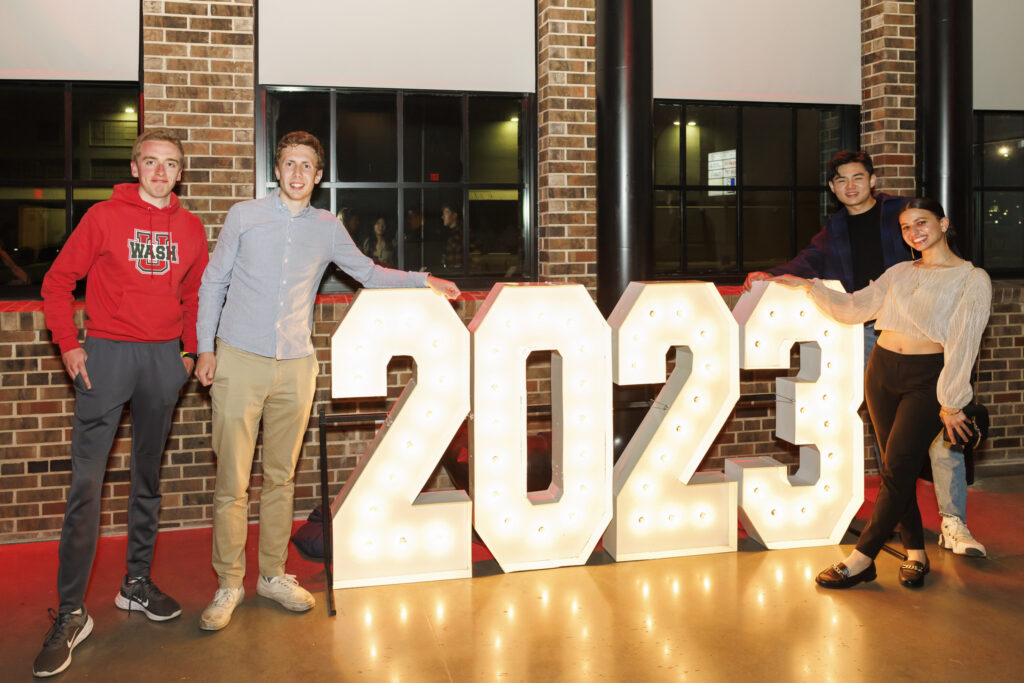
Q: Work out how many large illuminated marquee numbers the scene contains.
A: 4